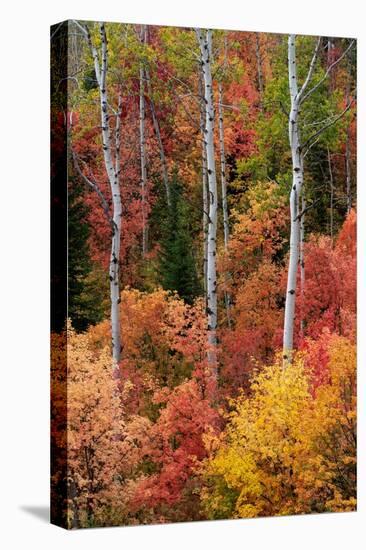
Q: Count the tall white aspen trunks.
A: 3